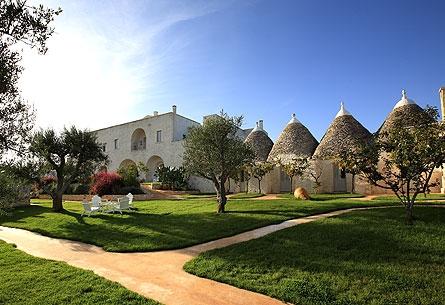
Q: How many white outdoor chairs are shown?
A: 4